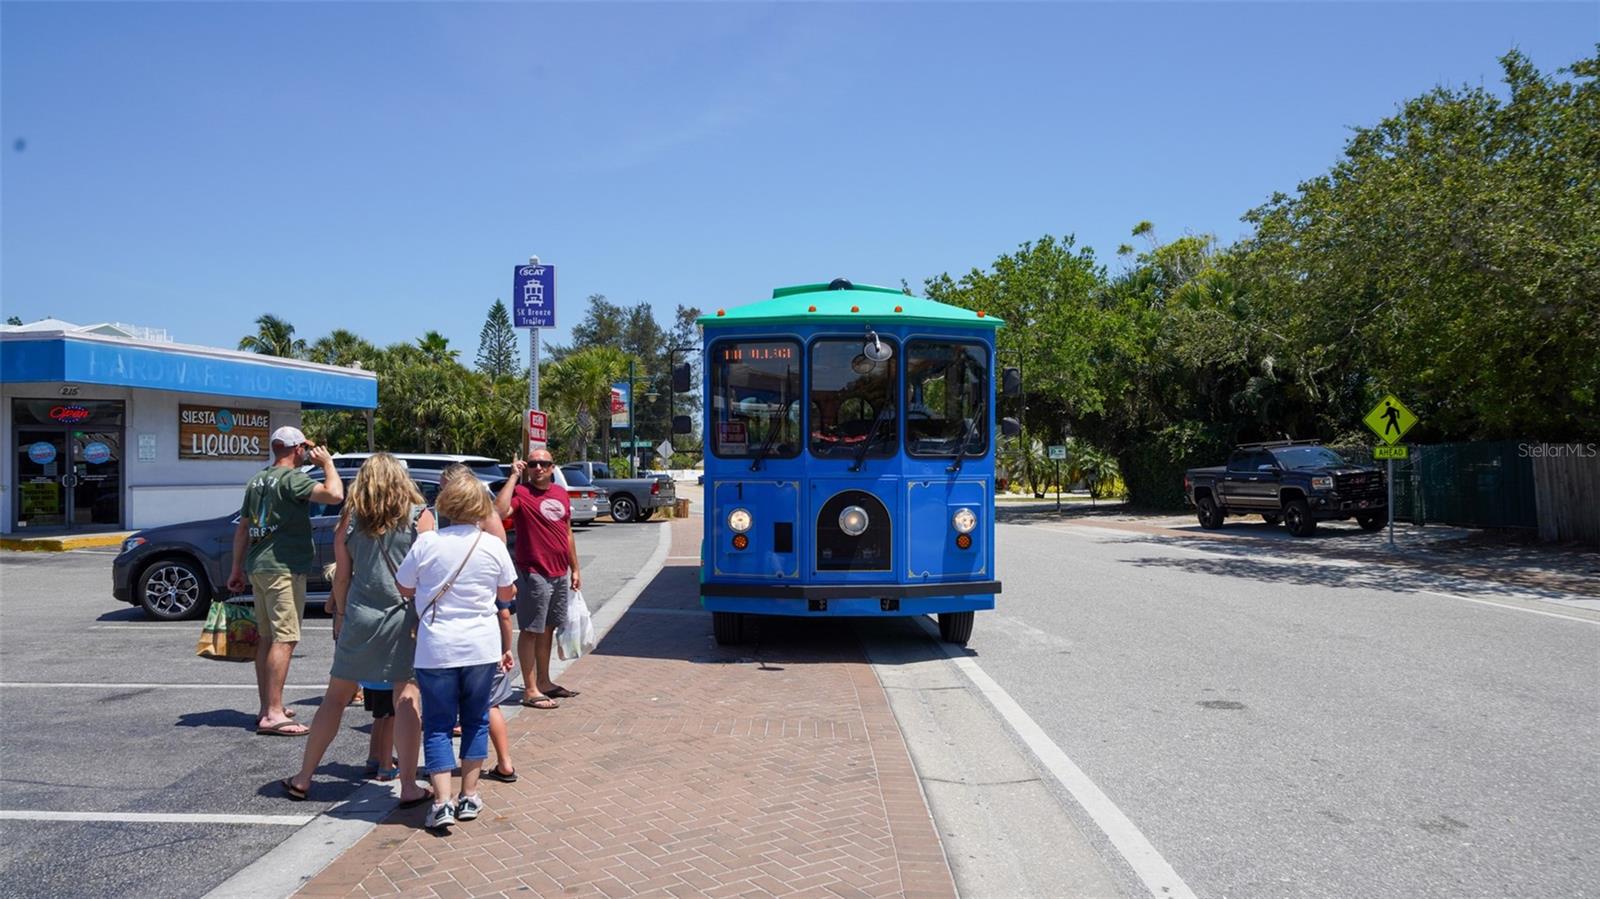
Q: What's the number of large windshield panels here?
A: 3